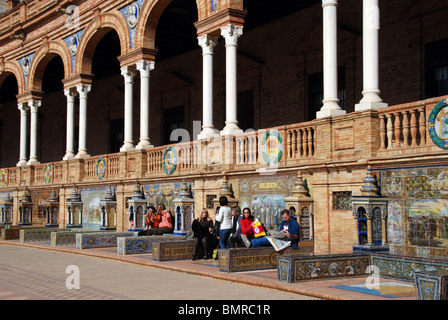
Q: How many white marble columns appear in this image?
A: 10